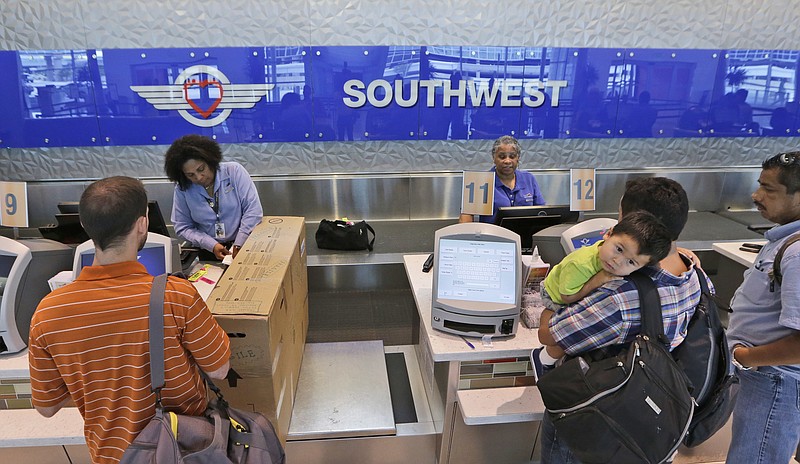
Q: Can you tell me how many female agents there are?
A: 2